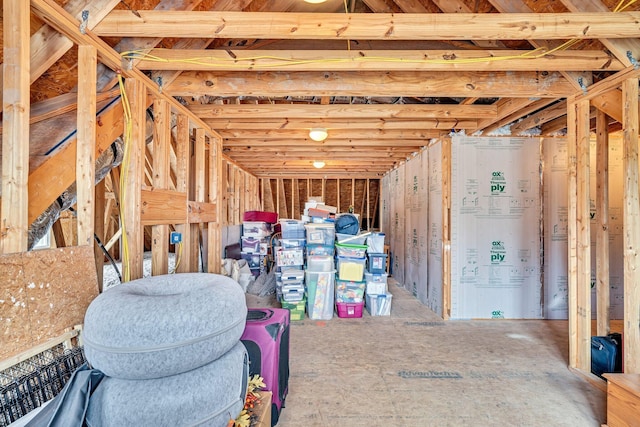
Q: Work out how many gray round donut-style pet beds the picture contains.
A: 2